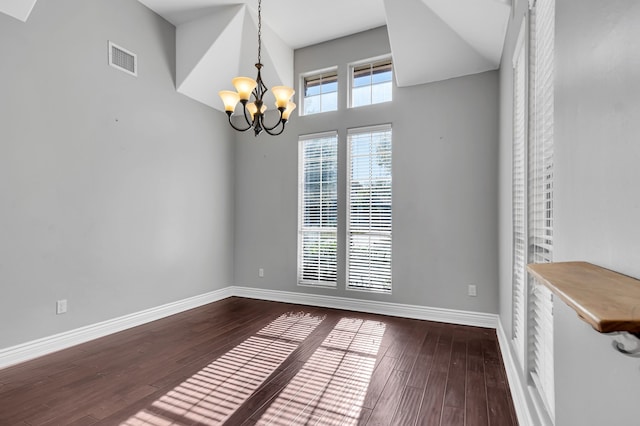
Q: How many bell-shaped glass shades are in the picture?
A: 5